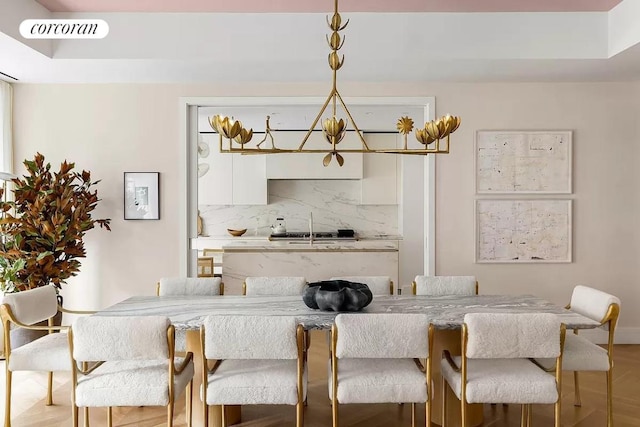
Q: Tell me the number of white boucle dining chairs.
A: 10